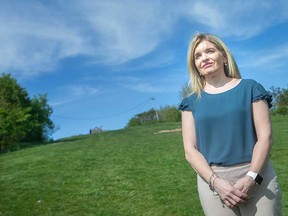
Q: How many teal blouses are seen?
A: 1